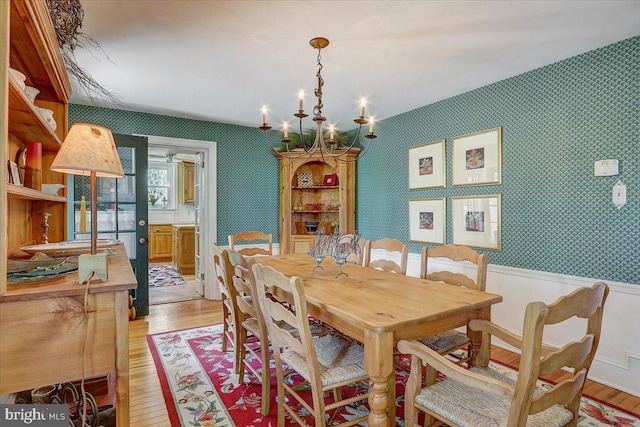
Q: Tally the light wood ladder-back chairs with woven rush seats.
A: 8